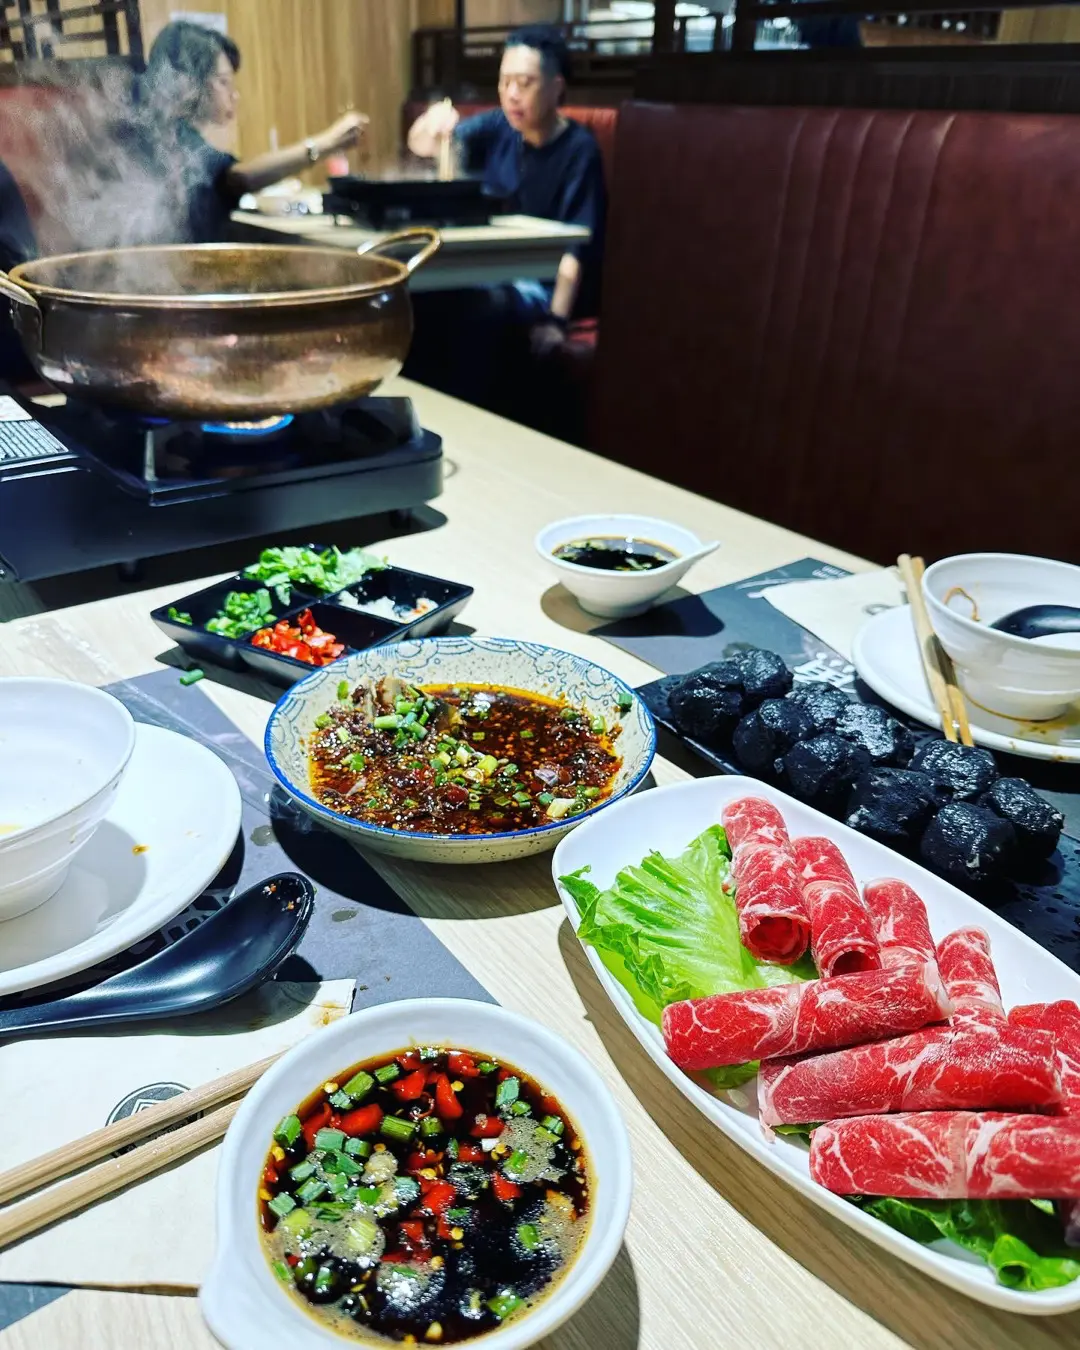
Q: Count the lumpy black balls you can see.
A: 10